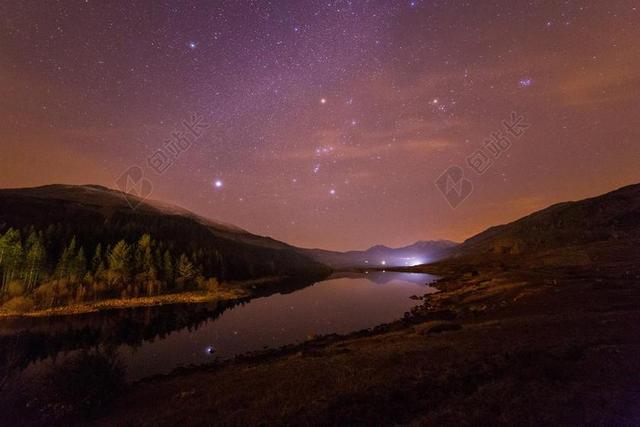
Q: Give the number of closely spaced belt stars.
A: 3